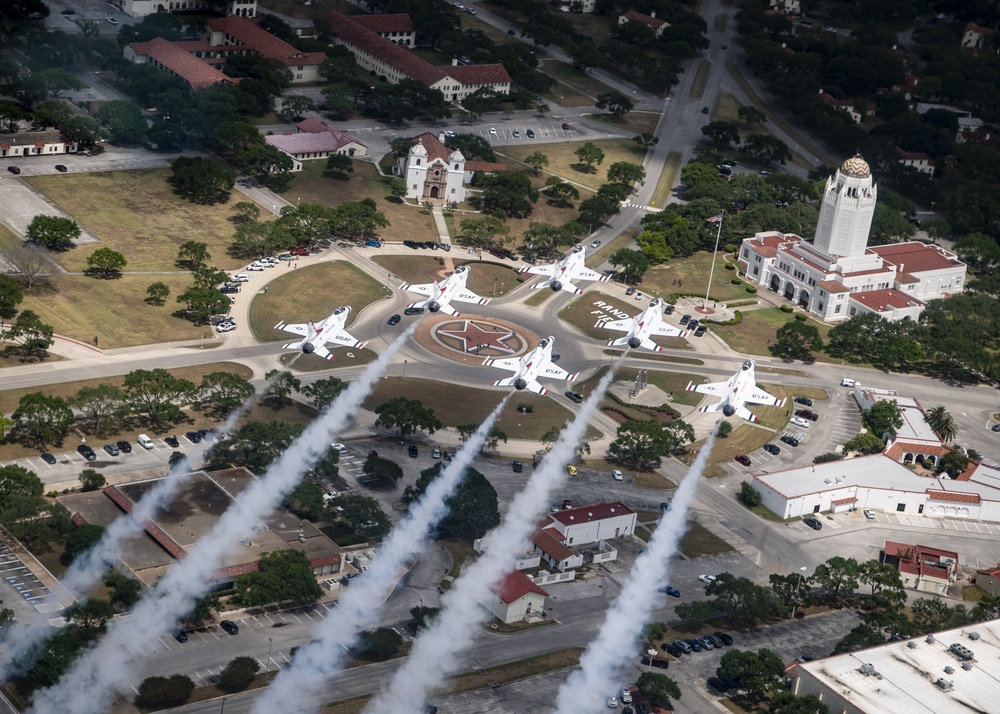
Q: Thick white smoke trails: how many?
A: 5